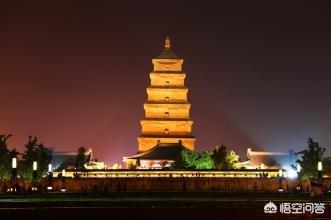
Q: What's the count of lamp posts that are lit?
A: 7